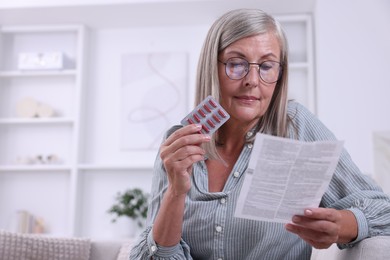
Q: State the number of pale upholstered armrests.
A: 1